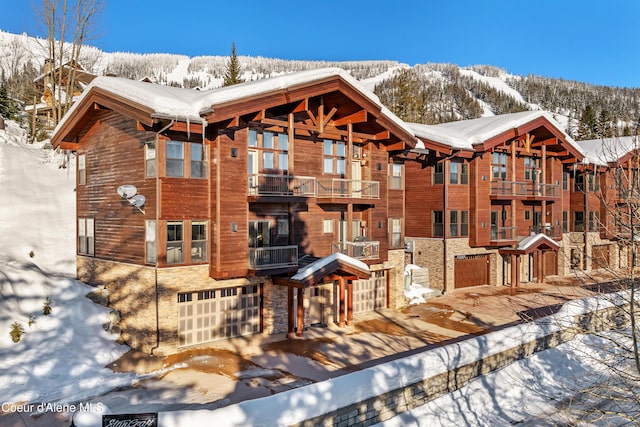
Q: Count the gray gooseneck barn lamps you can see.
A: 0